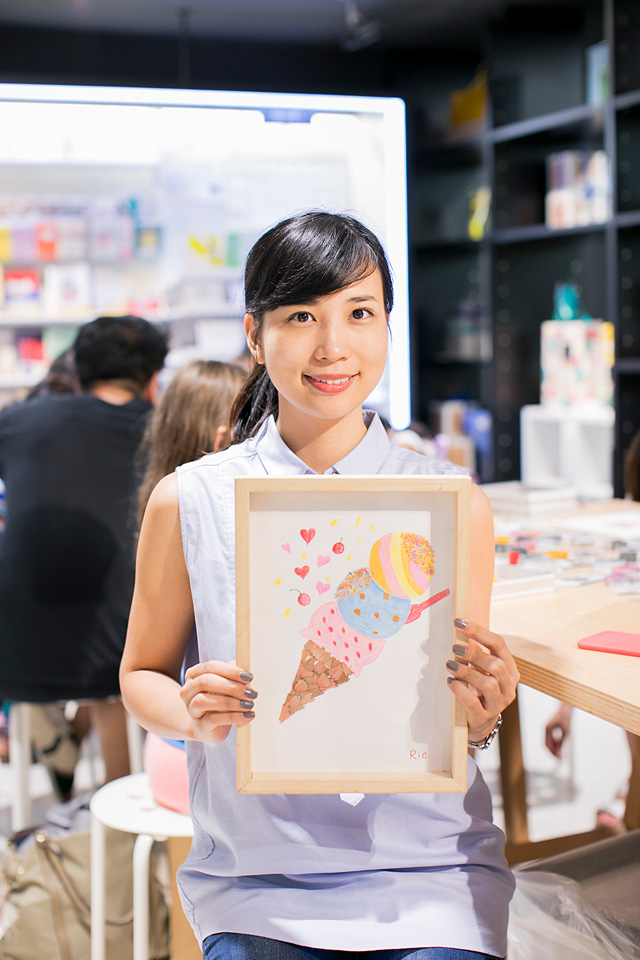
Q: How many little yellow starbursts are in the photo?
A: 9